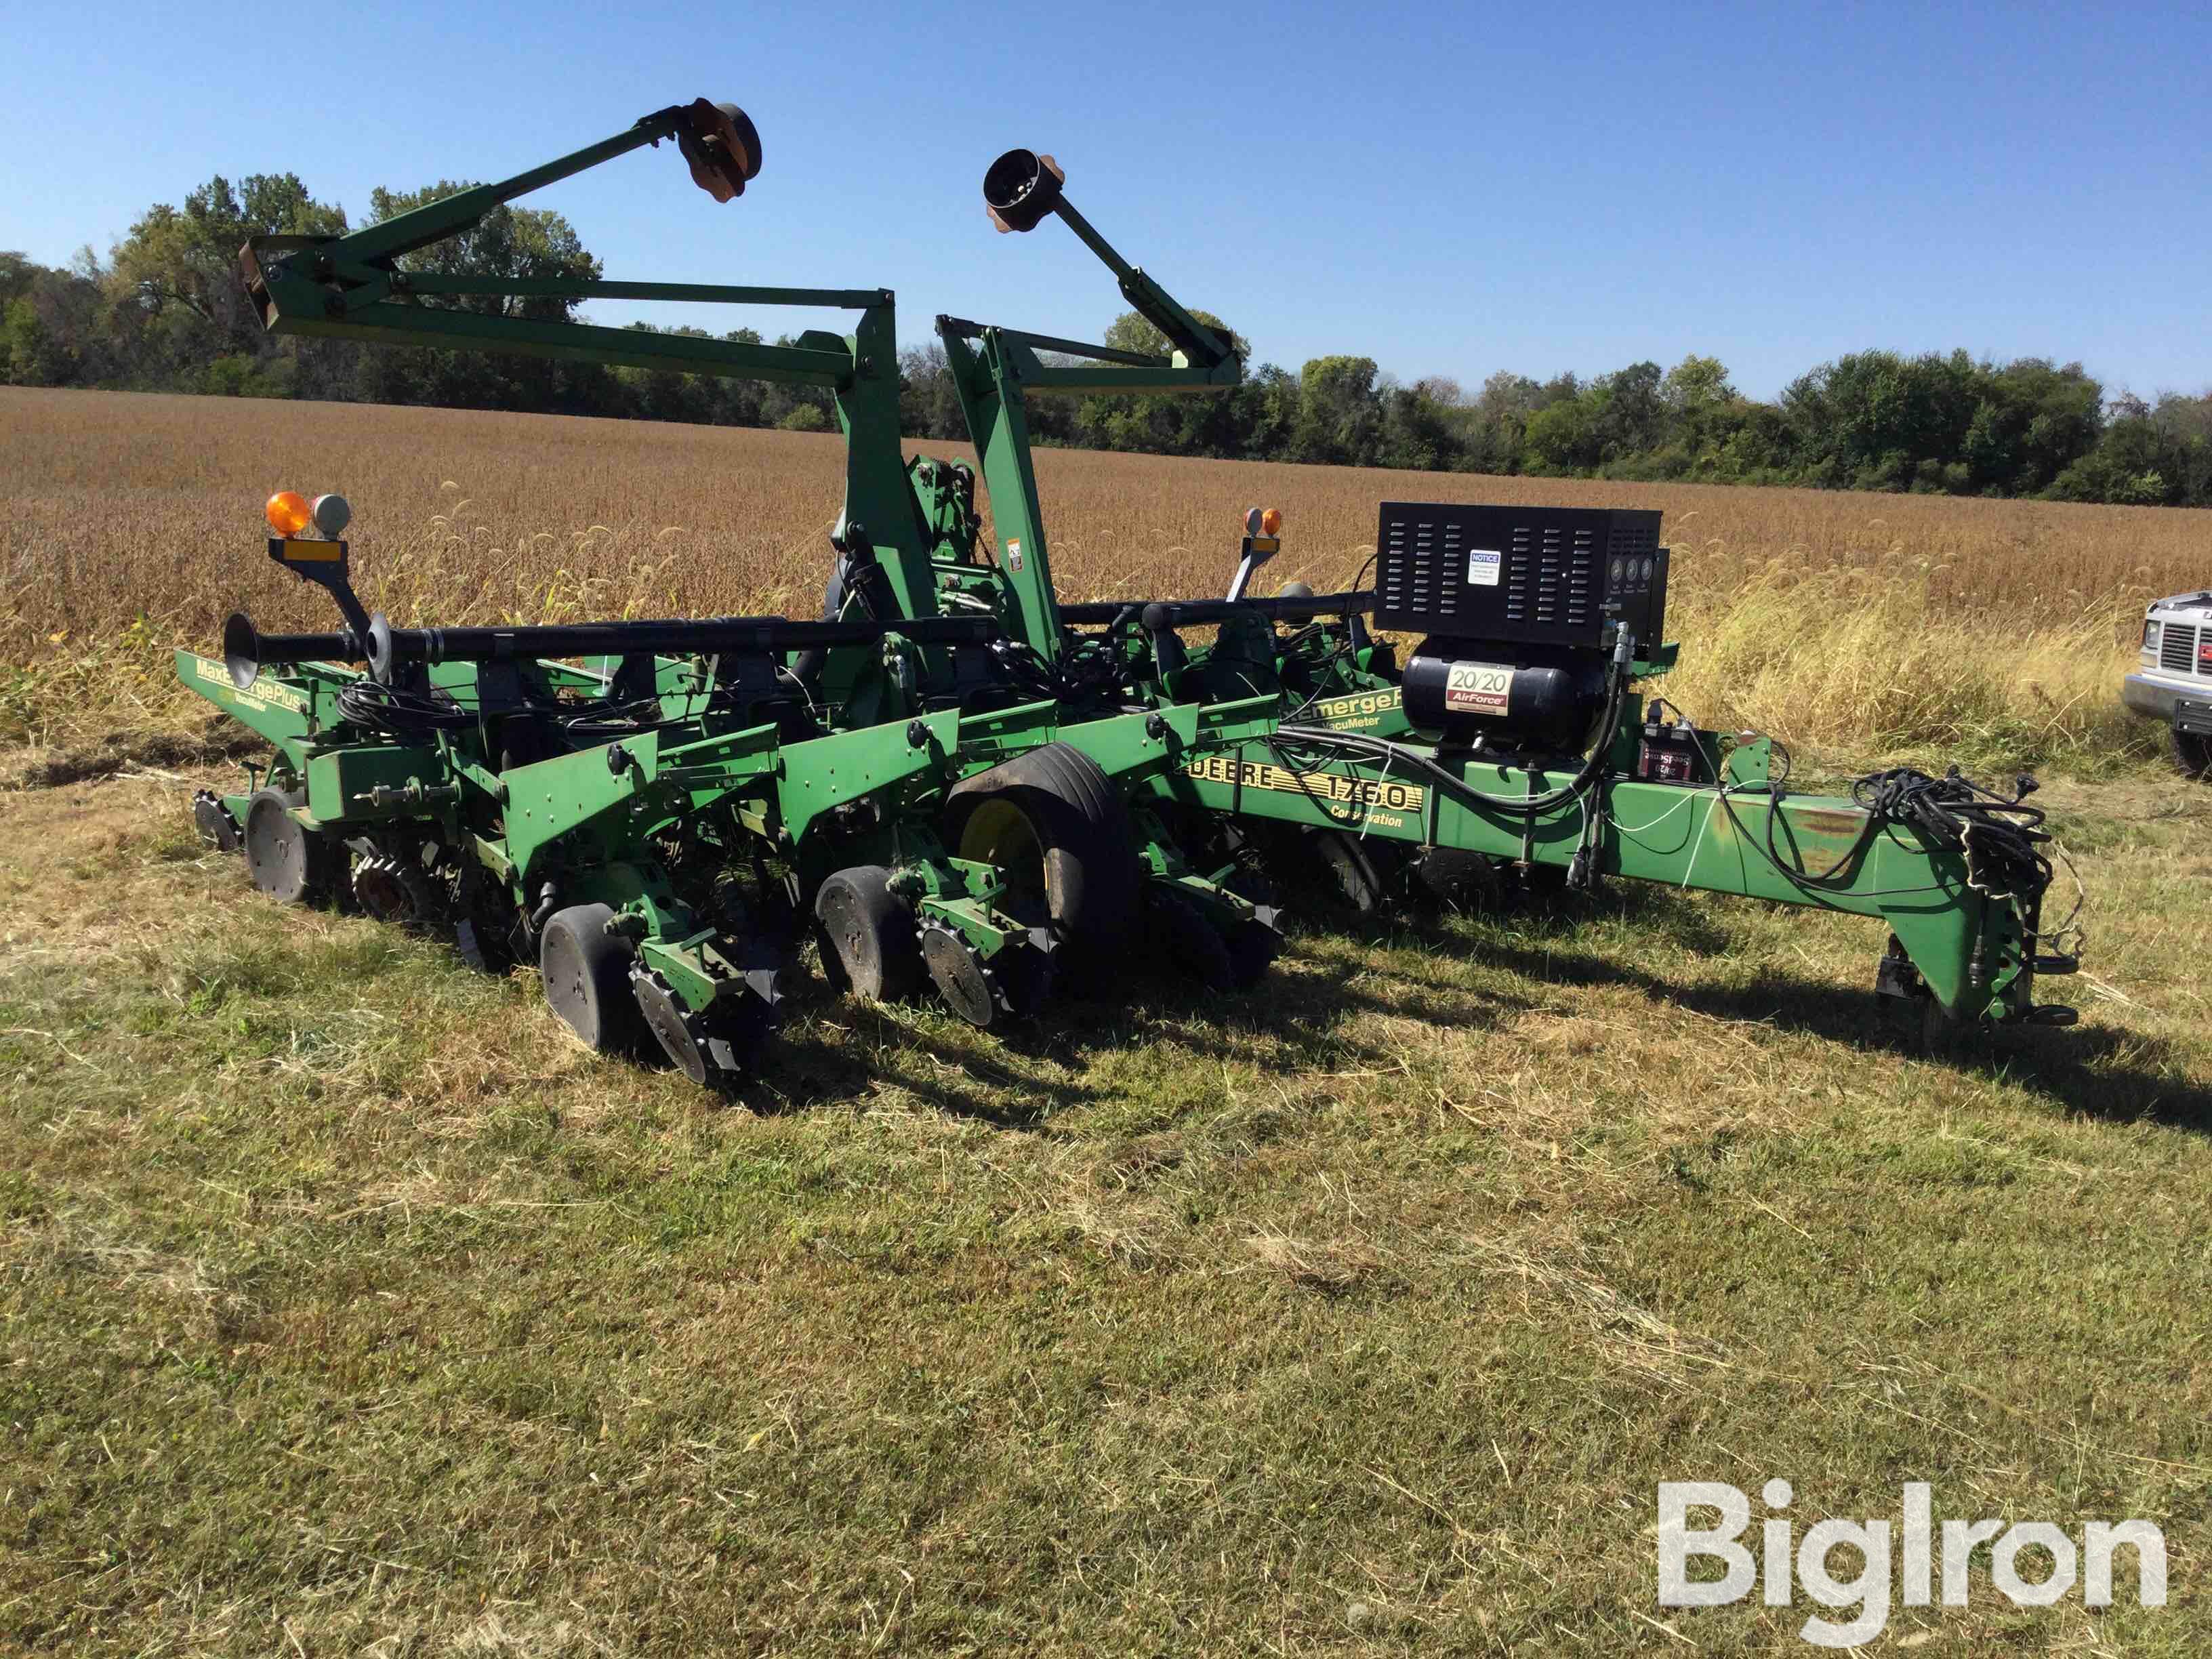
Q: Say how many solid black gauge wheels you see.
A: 3